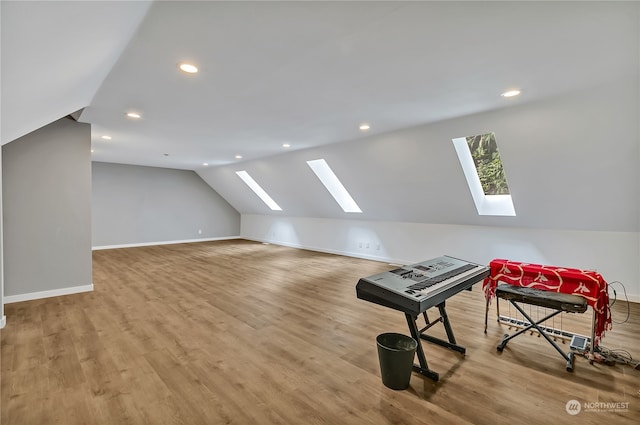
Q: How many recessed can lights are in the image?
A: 9